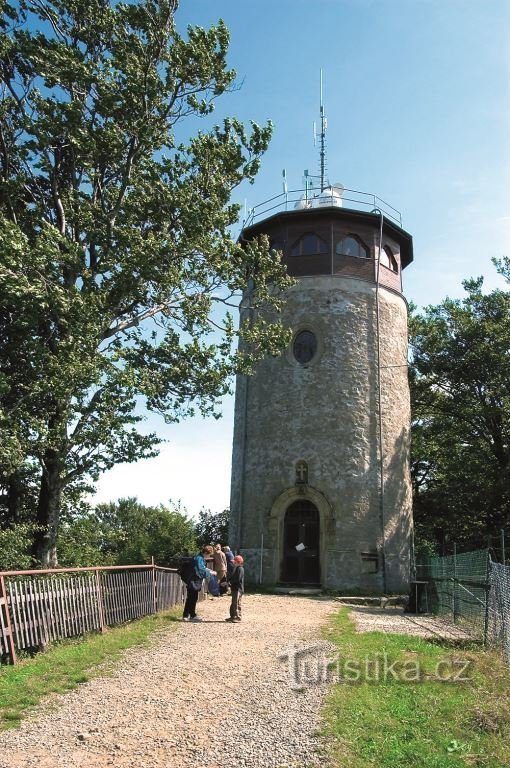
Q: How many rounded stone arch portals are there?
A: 1